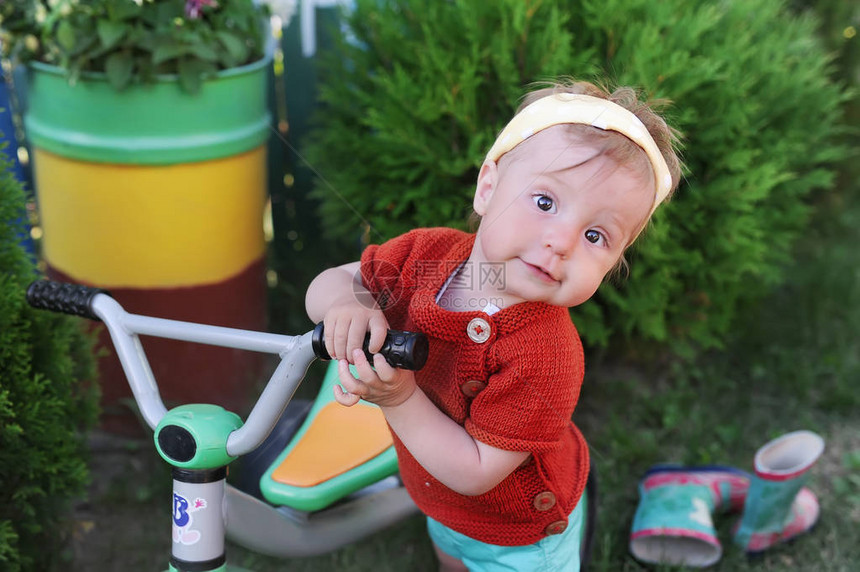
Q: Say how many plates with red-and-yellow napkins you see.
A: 0